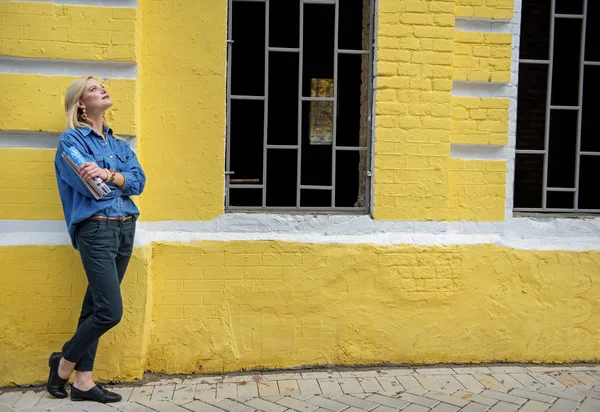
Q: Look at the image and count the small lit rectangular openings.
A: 1